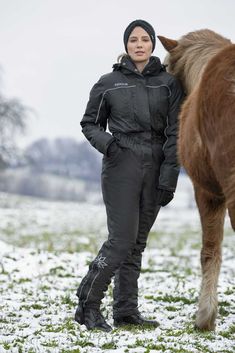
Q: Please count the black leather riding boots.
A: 2